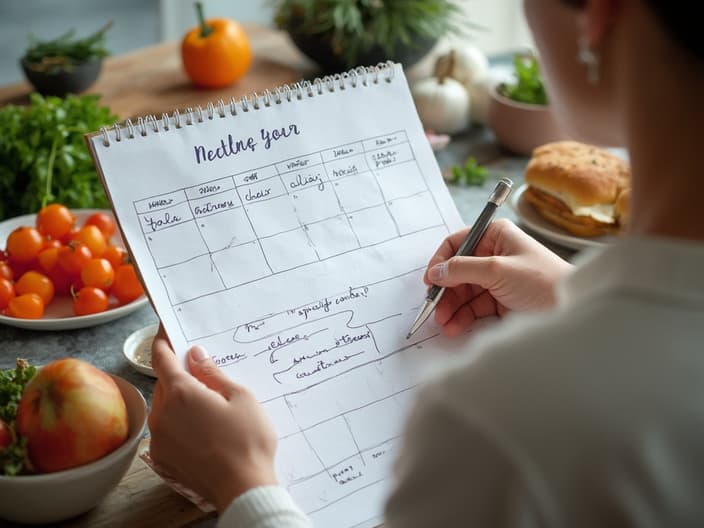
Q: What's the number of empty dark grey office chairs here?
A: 0